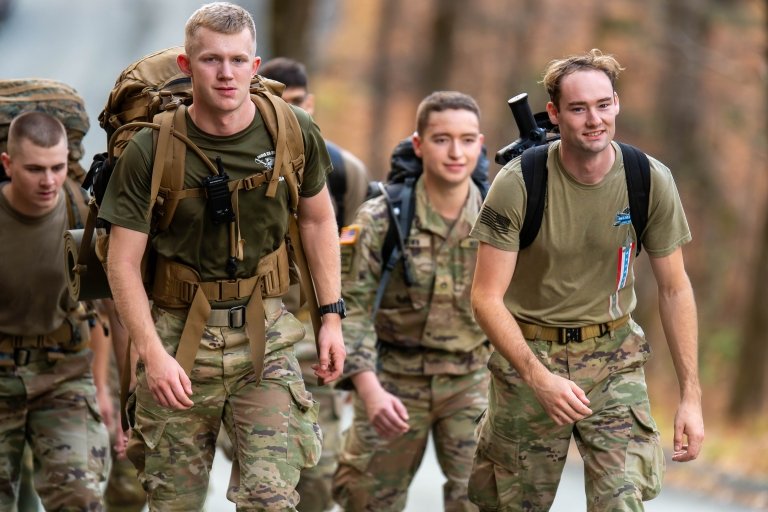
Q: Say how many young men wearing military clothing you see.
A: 5